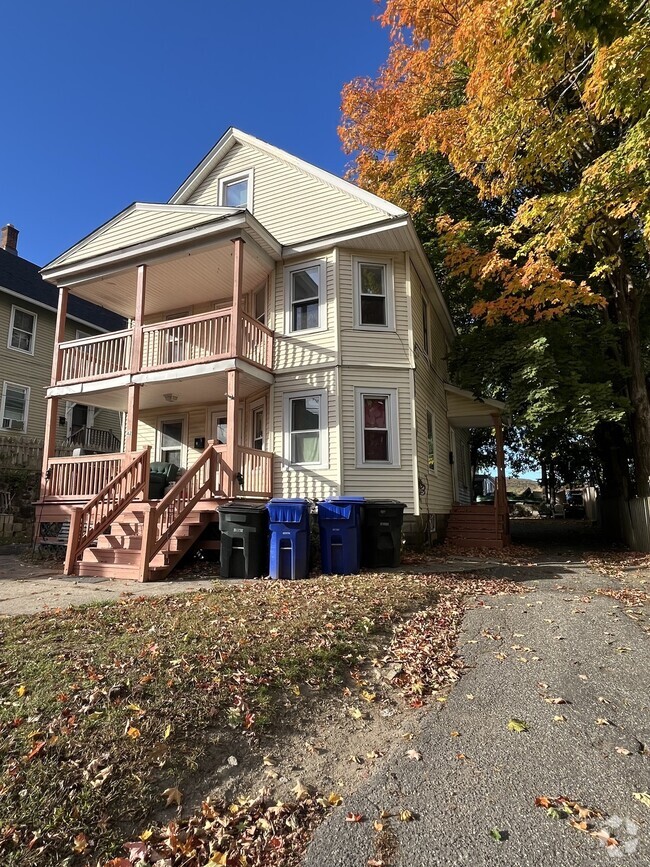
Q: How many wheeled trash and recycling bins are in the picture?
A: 4